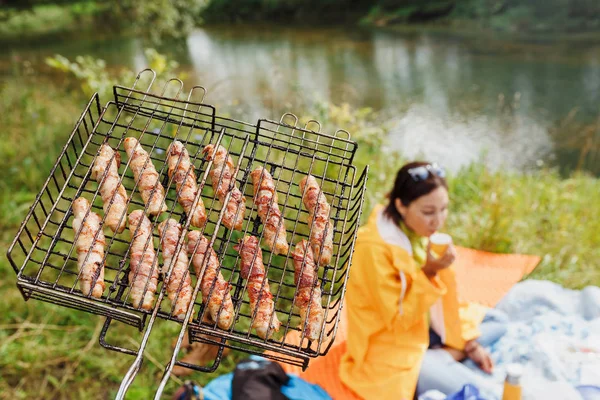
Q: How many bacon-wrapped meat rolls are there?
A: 12